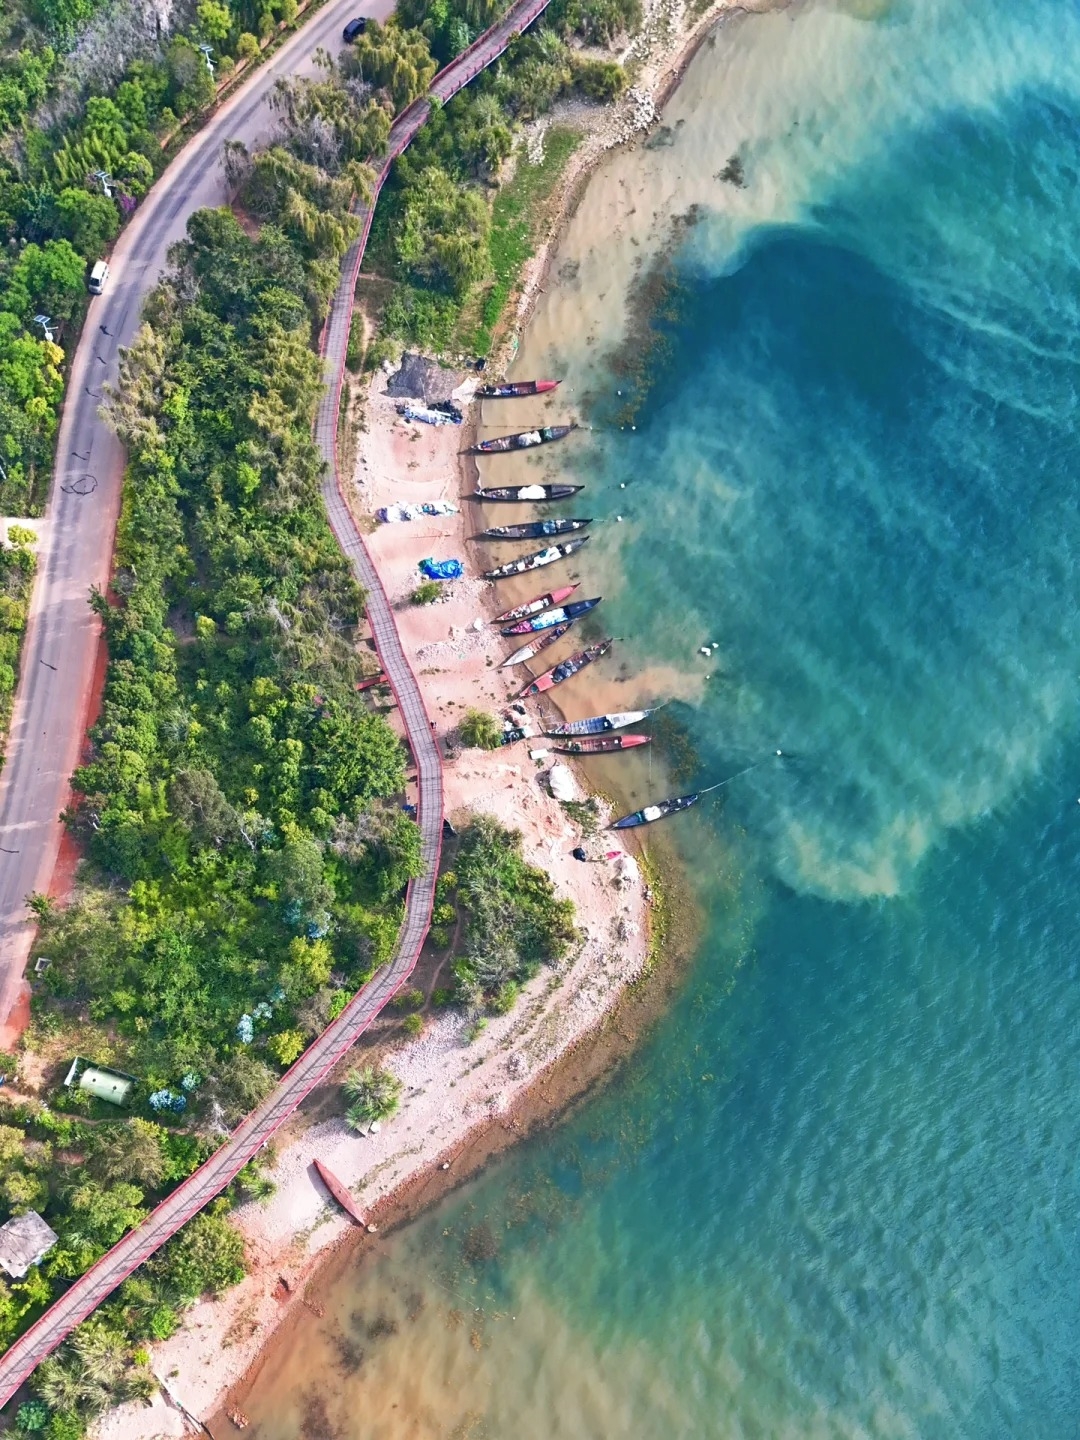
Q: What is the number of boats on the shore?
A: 13